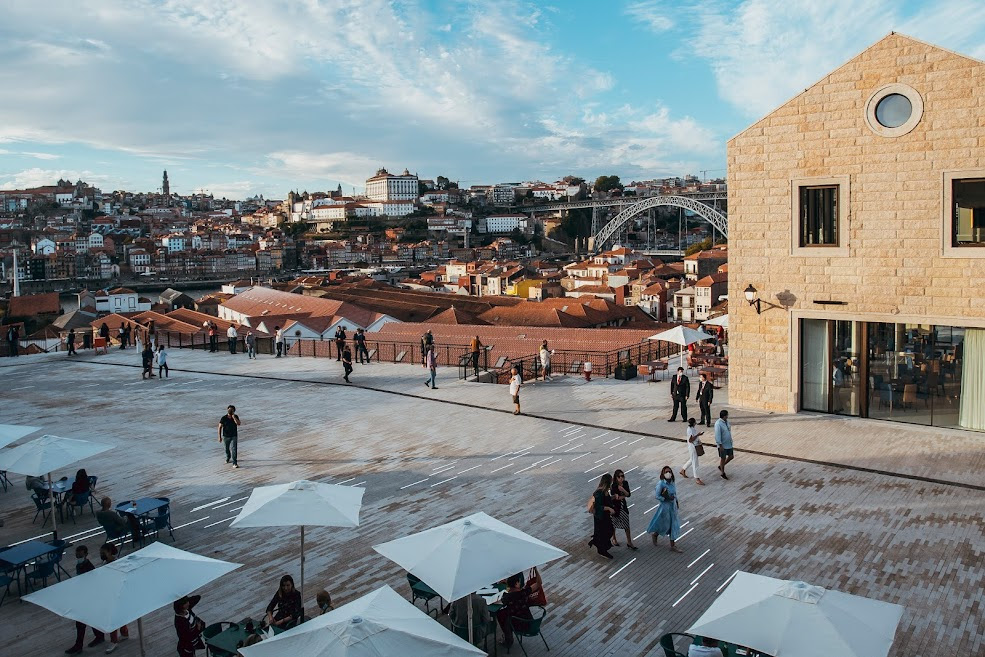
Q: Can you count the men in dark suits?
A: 2